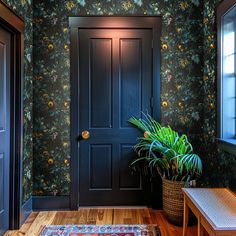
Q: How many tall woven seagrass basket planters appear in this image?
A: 1